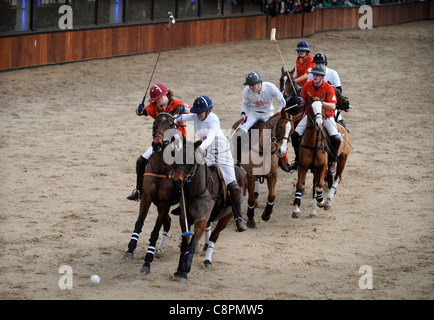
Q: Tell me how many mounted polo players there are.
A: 6